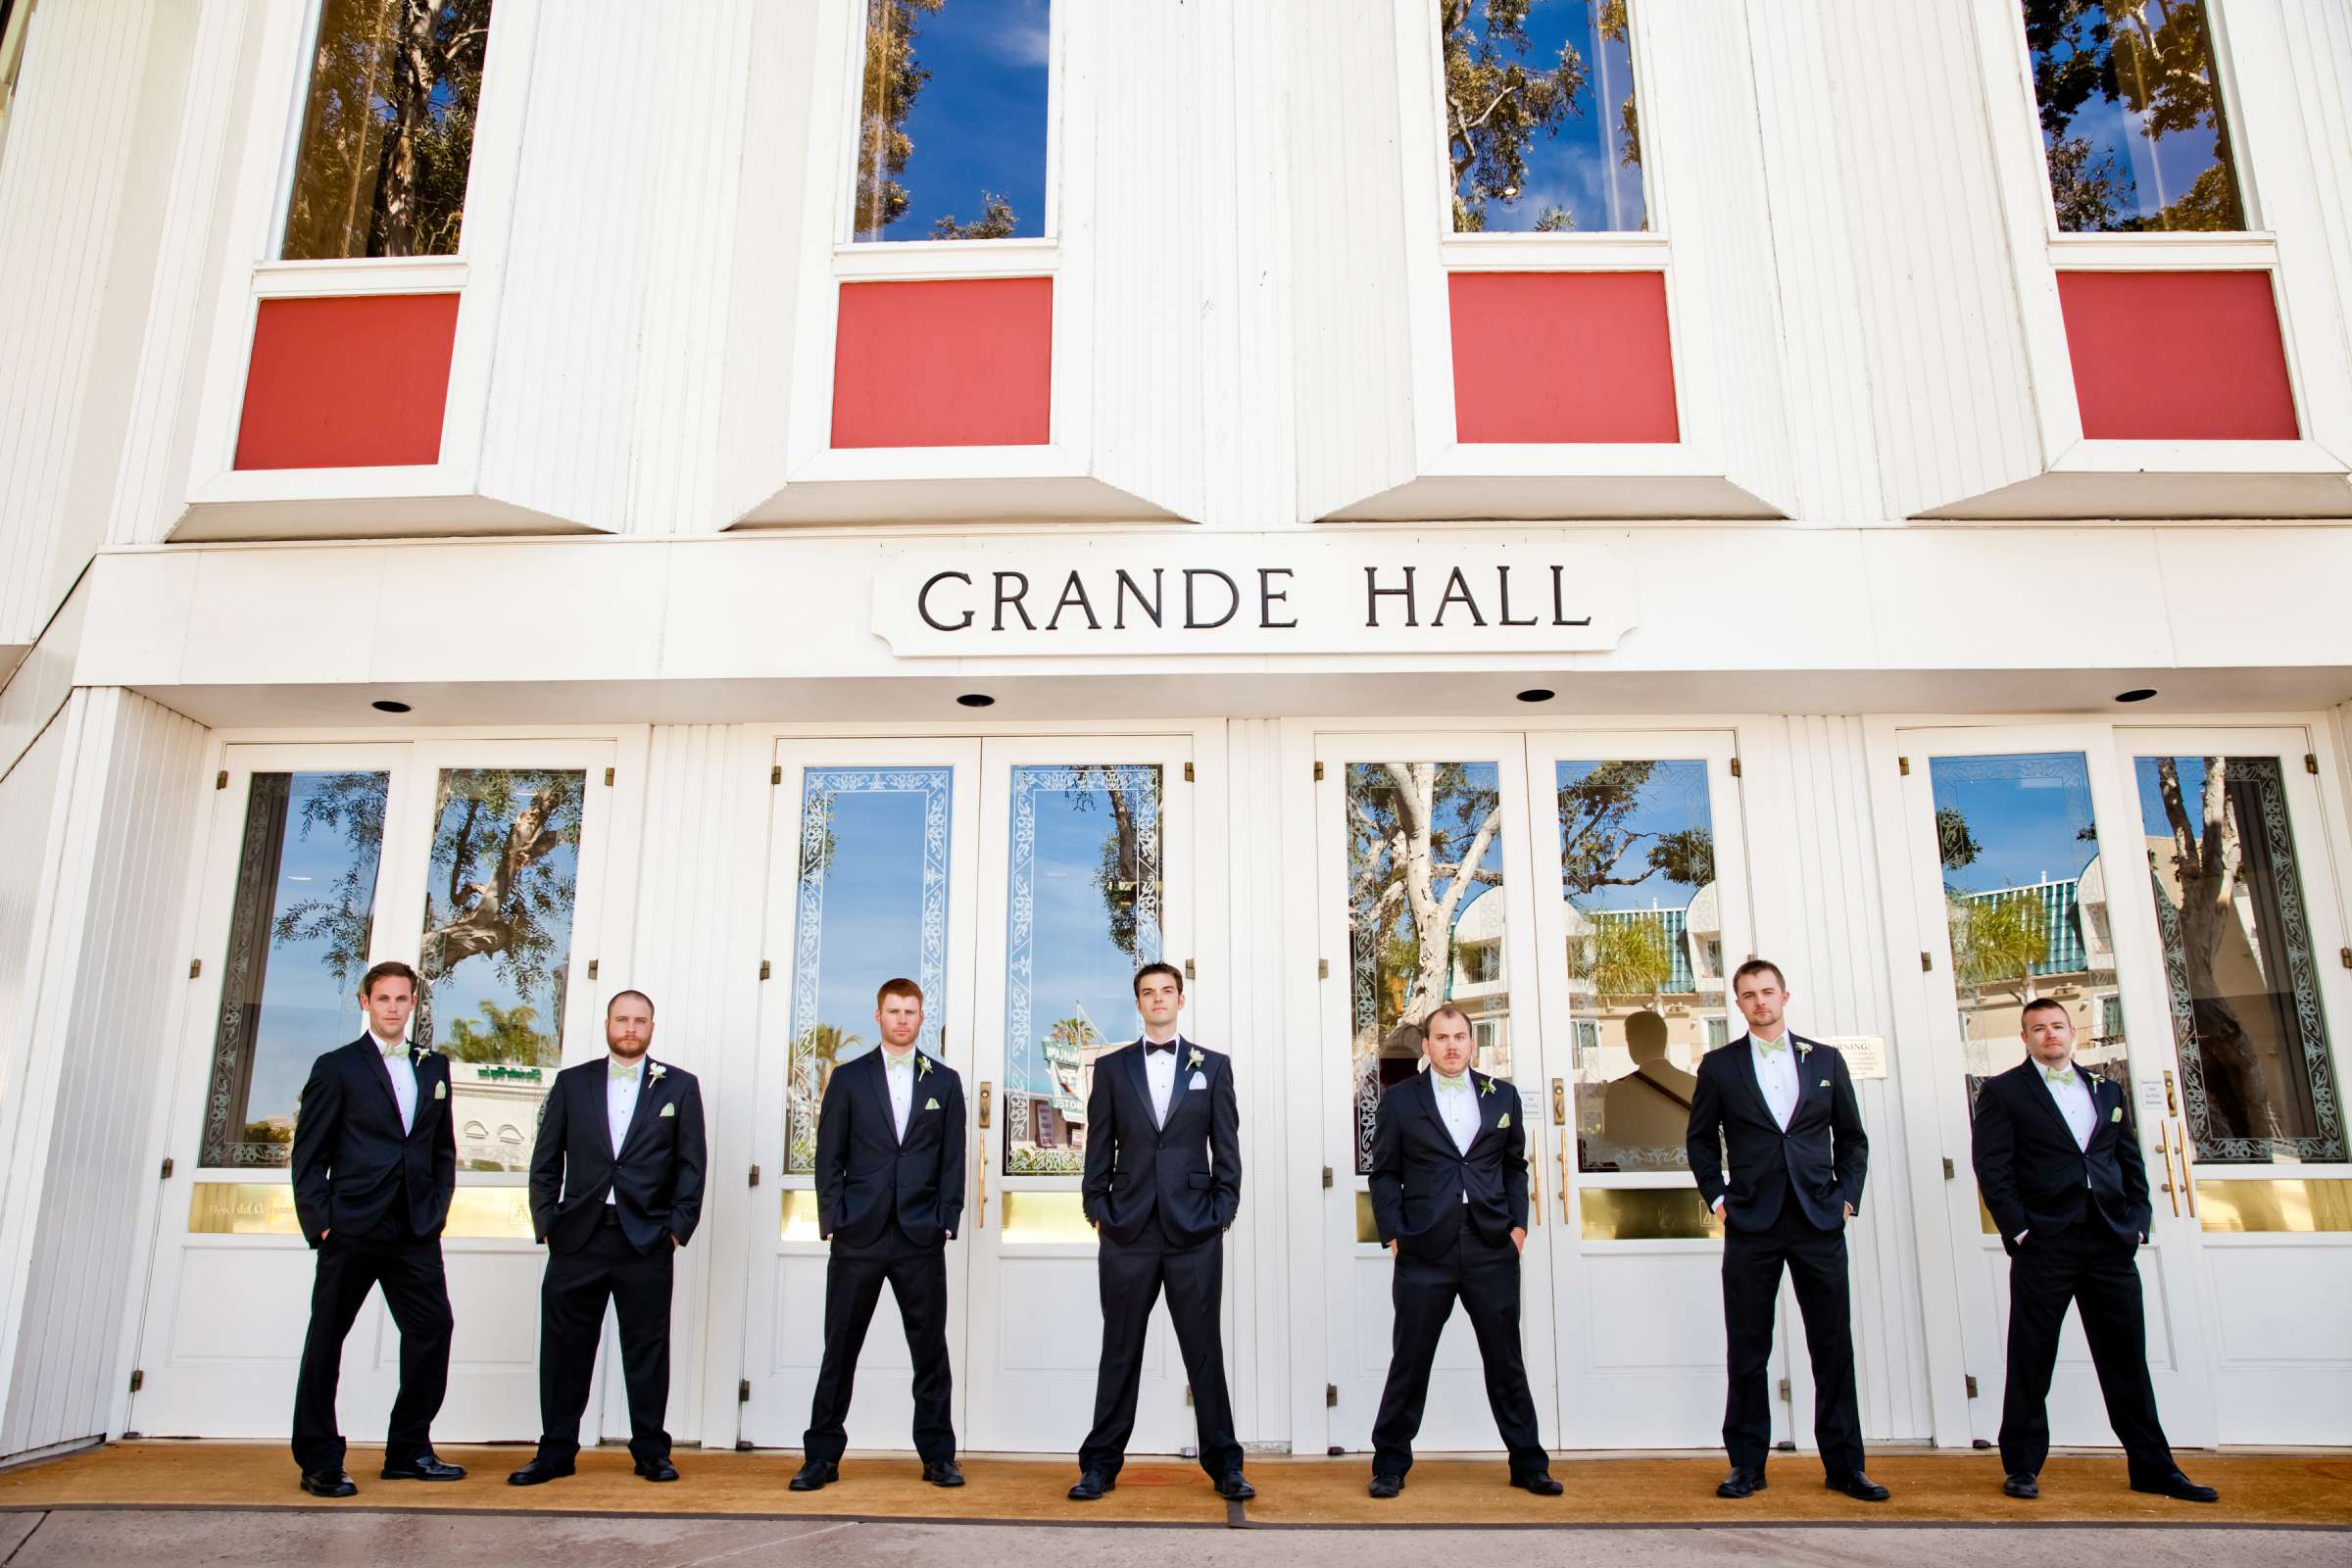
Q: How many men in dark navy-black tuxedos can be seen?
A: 7